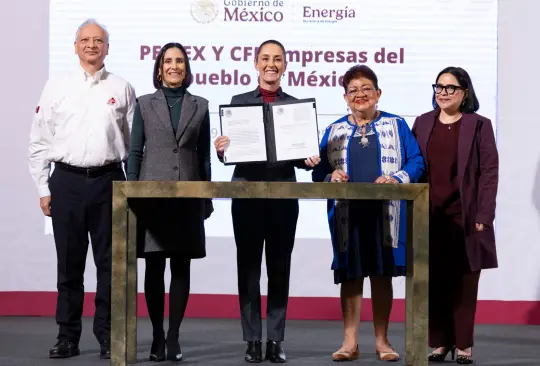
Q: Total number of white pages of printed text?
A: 2